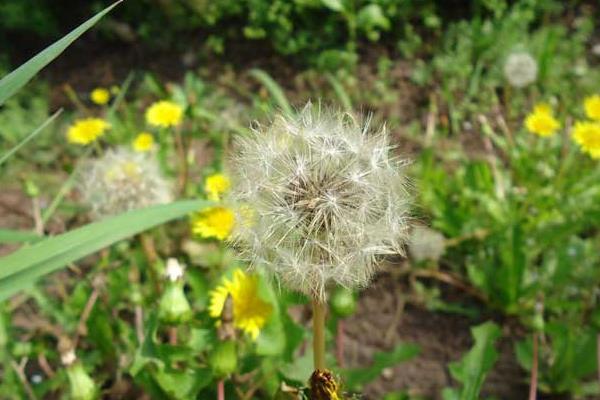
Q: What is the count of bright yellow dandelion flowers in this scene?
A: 10